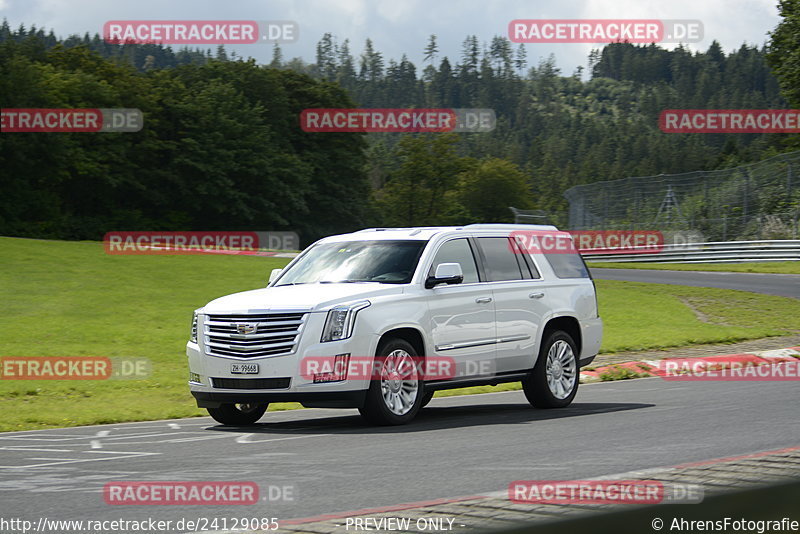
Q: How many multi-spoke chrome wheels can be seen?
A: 2